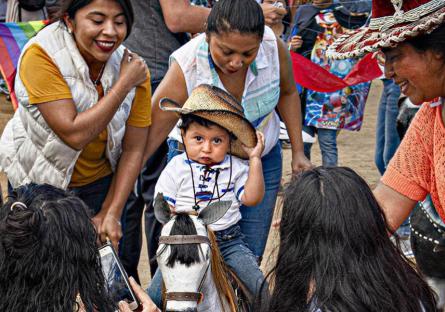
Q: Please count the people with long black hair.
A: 2